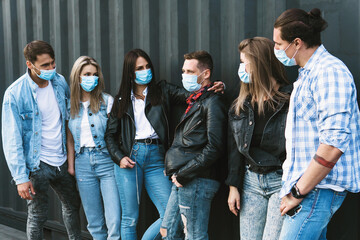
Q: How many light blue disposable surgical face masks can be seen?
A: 6